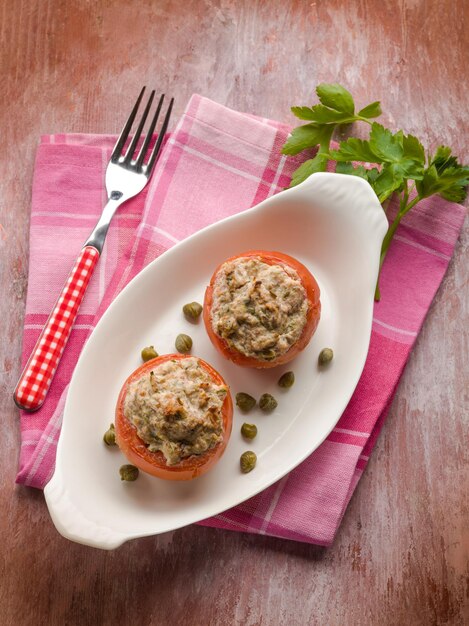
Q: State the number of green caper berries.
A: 11